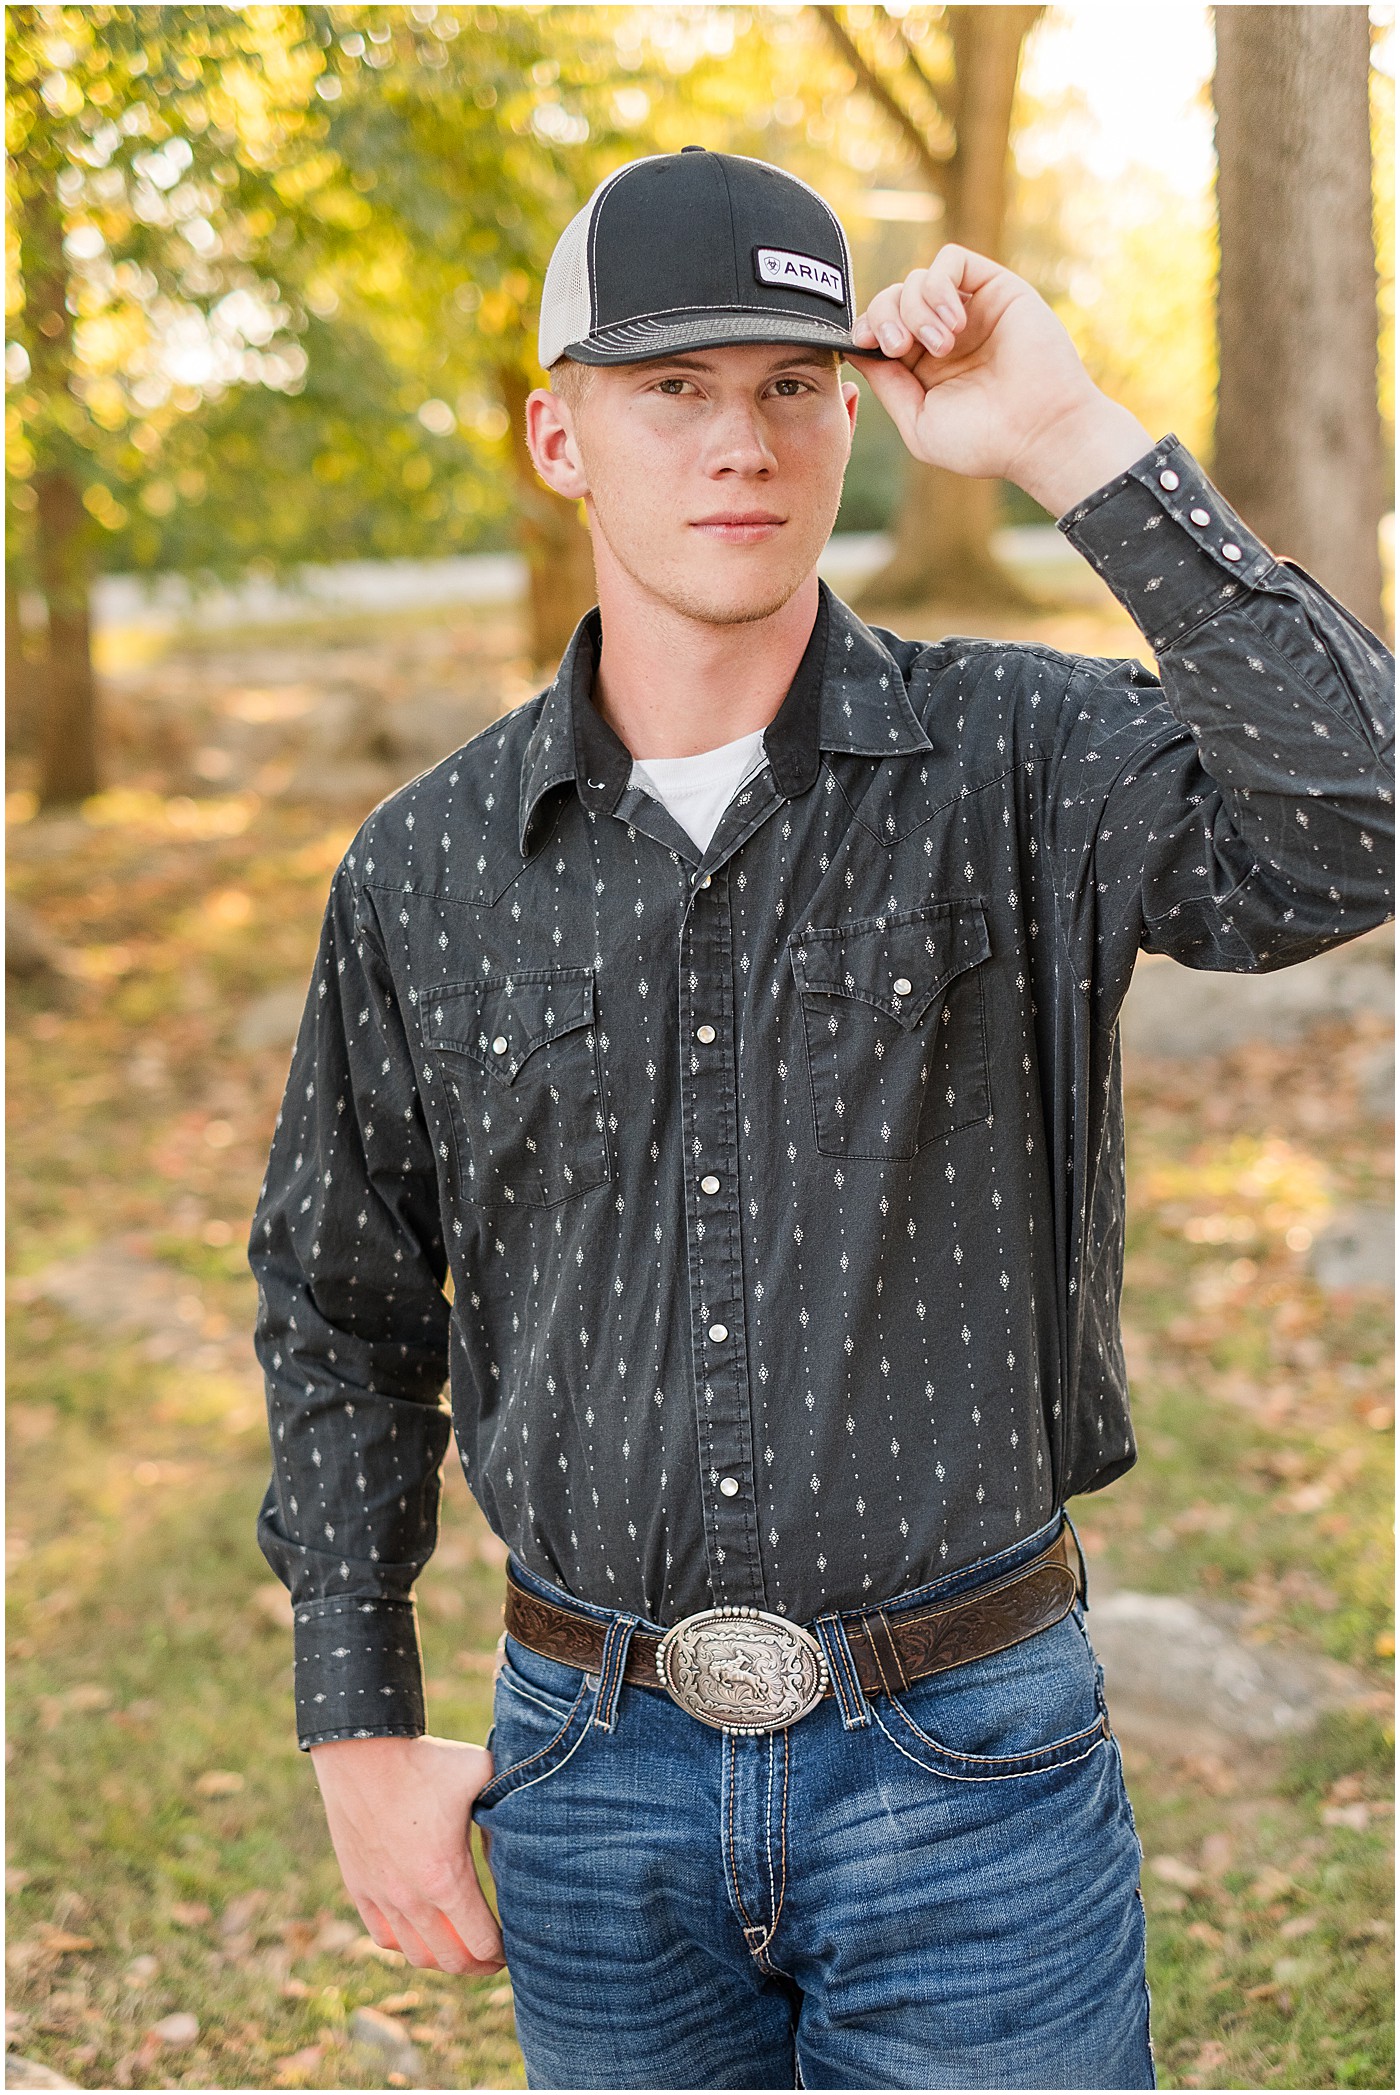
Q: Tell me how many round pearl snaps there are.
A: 10